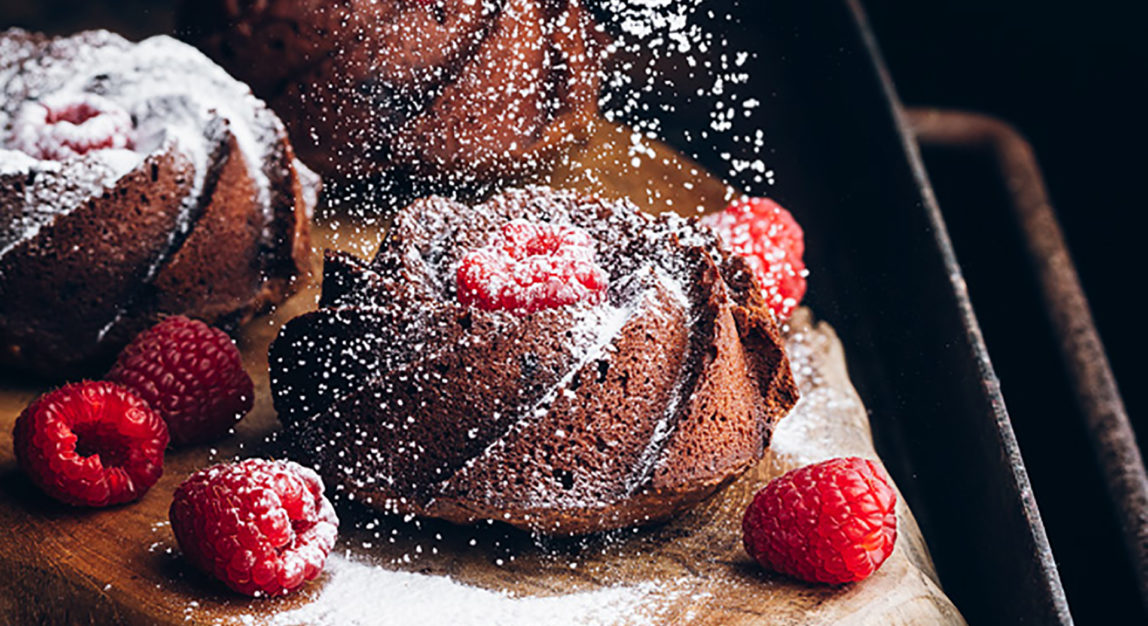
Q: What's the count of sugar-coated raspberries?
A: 4